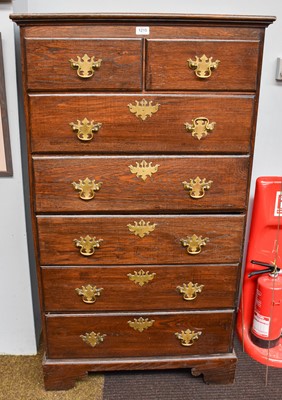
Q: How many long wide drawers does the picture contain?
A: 5